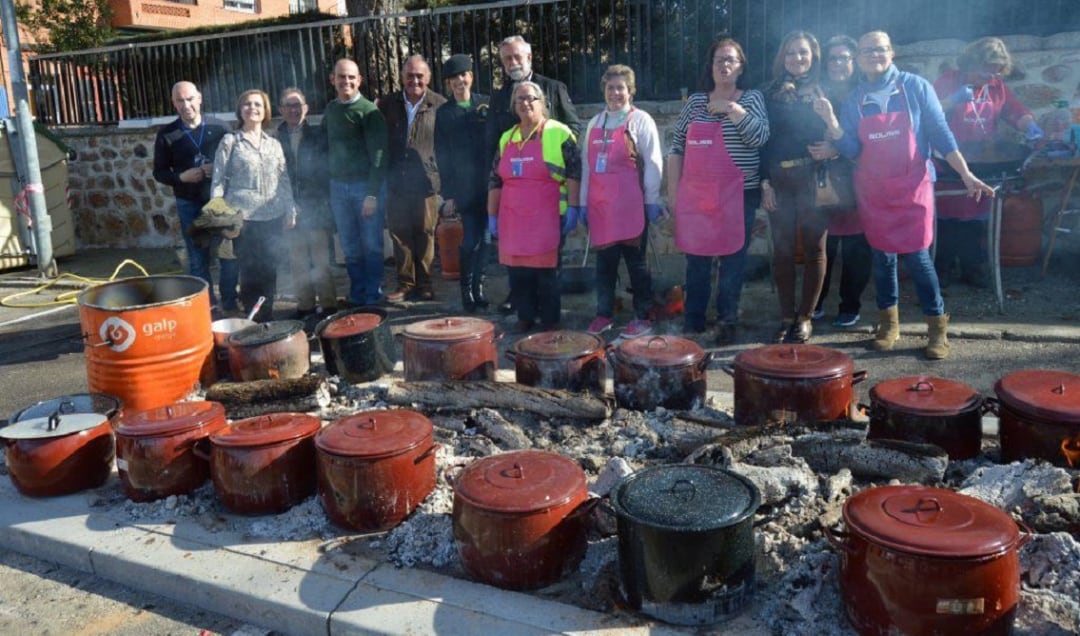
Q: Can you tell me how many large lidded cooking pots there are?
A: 15